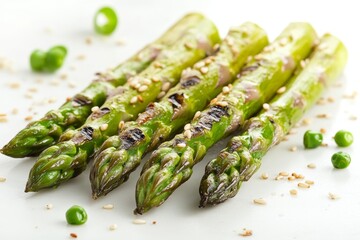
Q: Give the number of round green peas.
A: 7